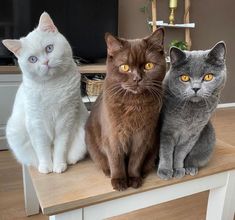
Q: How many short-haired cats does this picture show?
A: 3